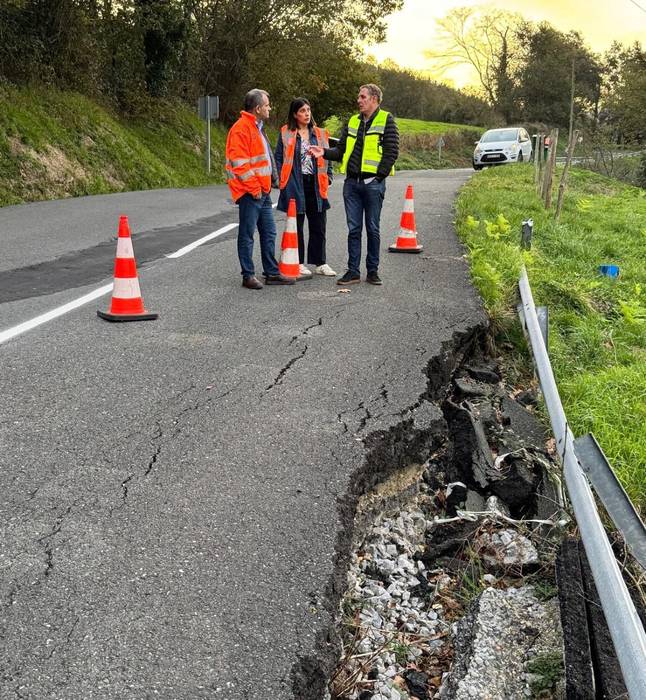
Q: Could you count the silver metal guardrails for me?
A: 1